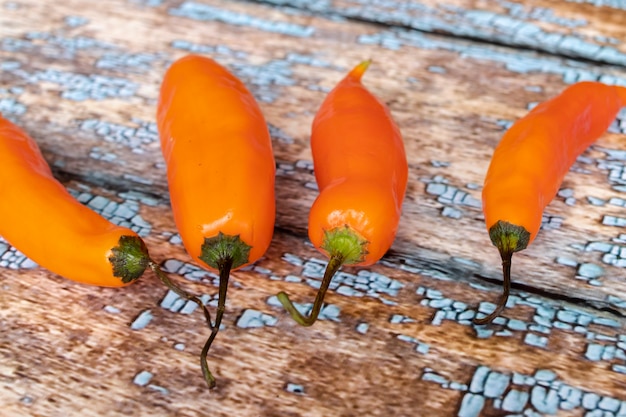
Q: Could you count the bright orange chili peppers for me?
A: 4